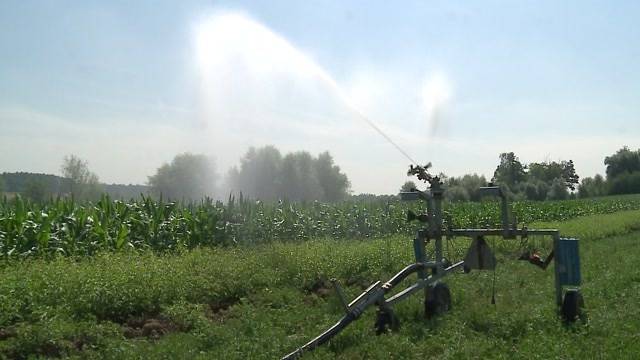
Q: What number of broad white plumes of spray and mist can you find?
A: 2